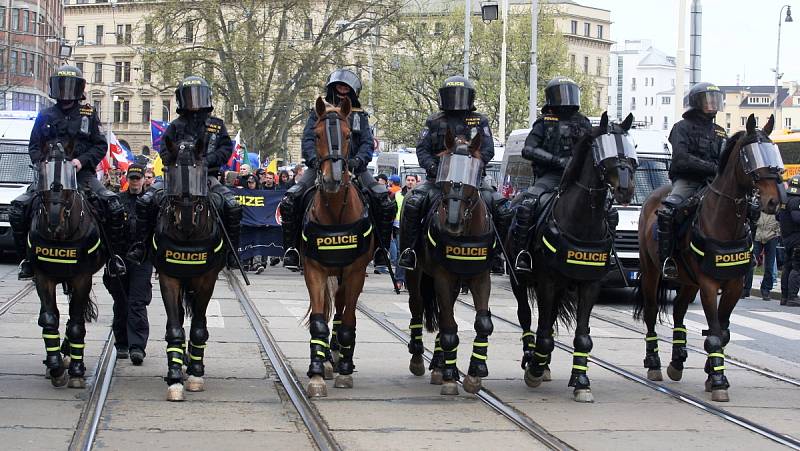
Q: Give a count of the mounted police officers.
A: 6